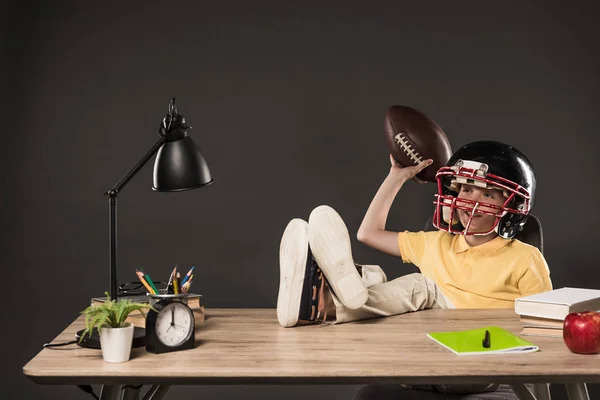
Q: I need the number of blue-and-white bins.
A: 0